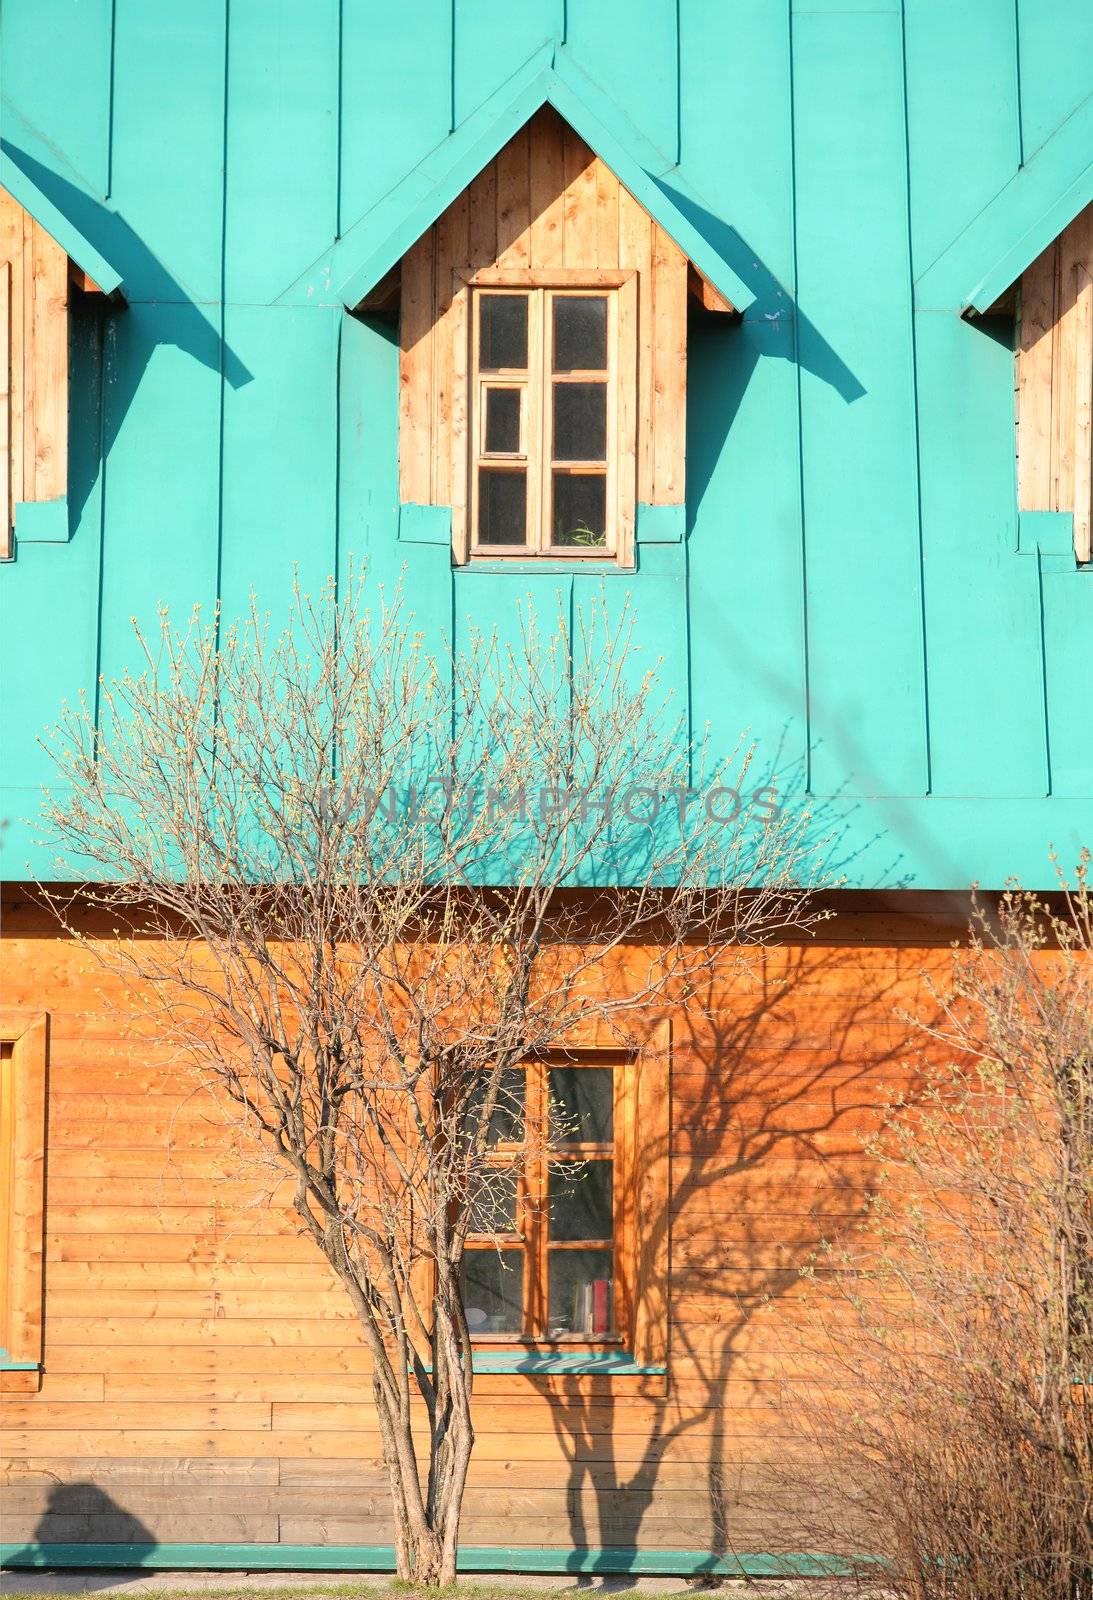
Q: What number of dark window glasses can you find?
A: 12